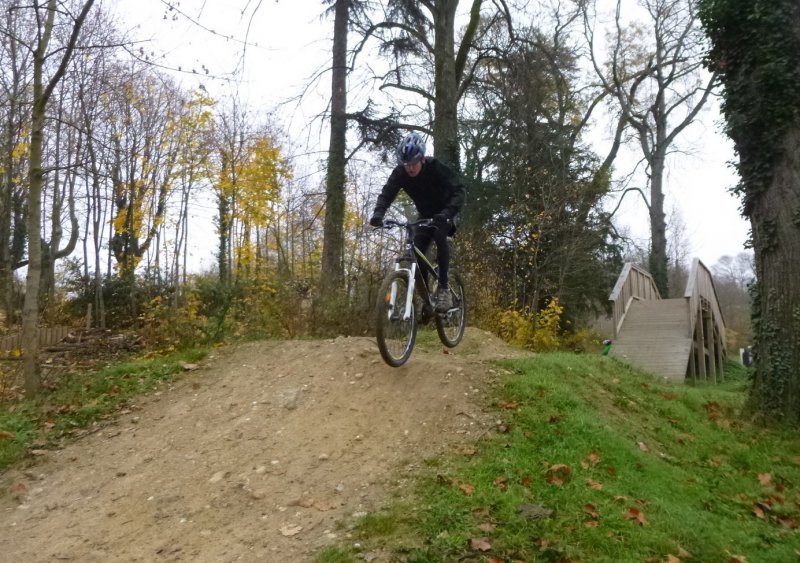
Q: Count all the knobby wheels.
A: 2